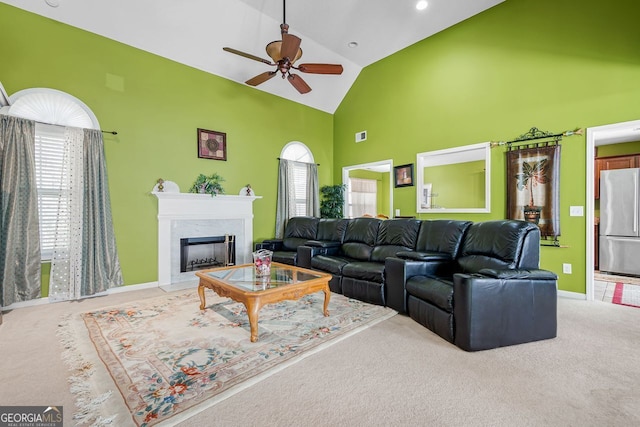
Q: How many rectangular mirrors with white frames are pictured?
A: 1